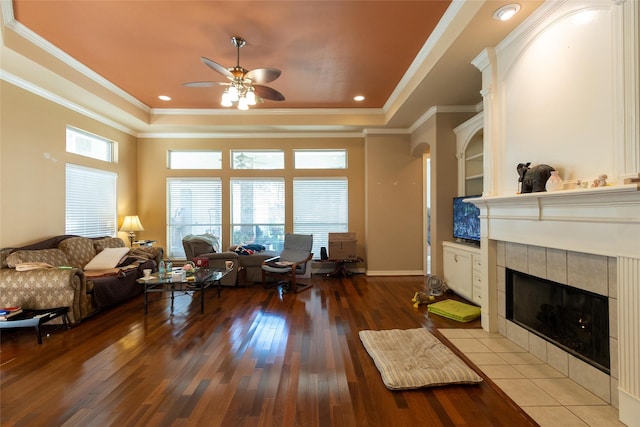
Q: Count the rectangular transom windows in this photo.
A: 4